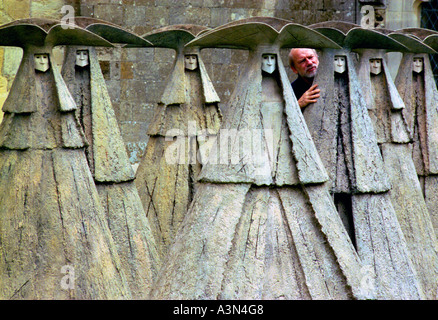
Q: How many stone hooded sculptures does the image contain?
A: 7